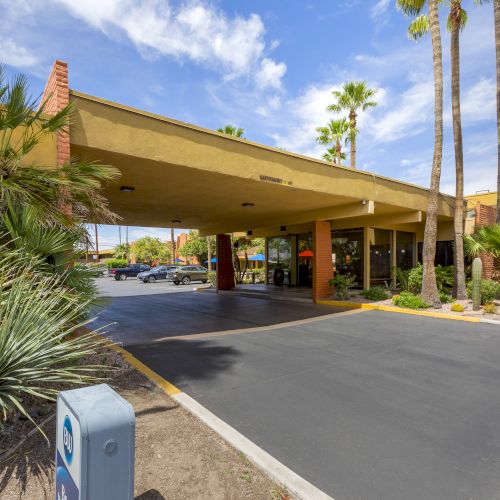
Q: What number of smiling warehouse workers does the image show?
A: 0